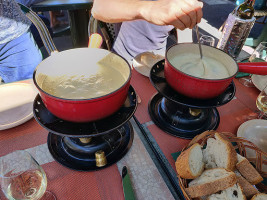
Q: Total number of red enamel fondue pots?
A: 2